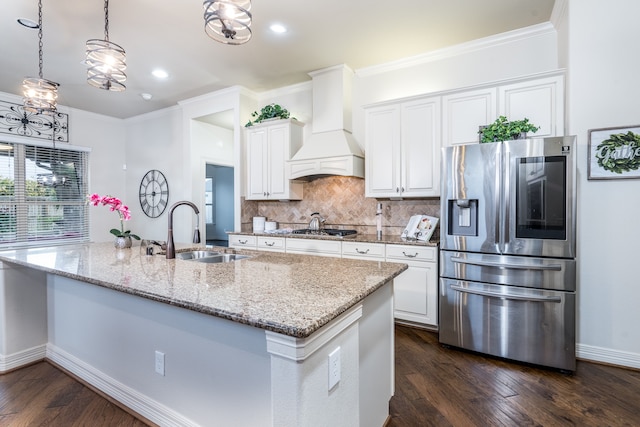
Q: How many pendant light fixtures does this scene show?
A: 3